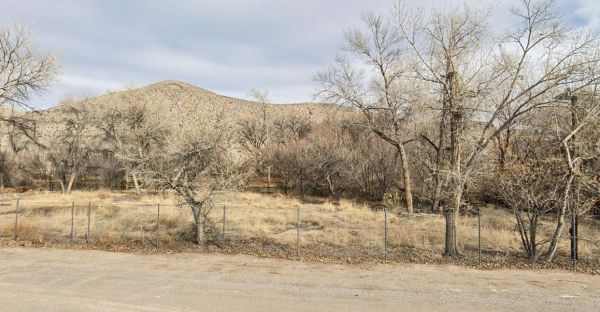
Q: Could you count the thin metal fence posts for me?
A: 9